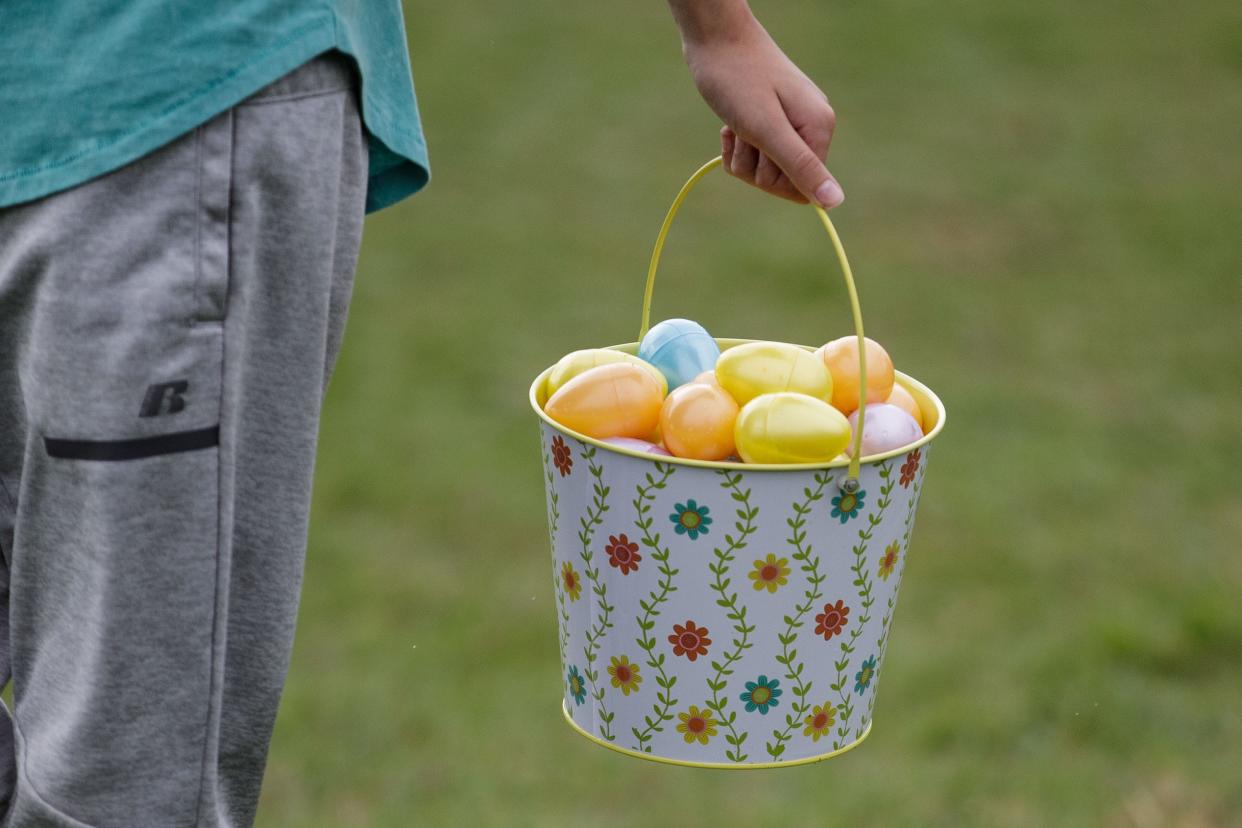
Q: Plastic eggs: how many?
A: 11